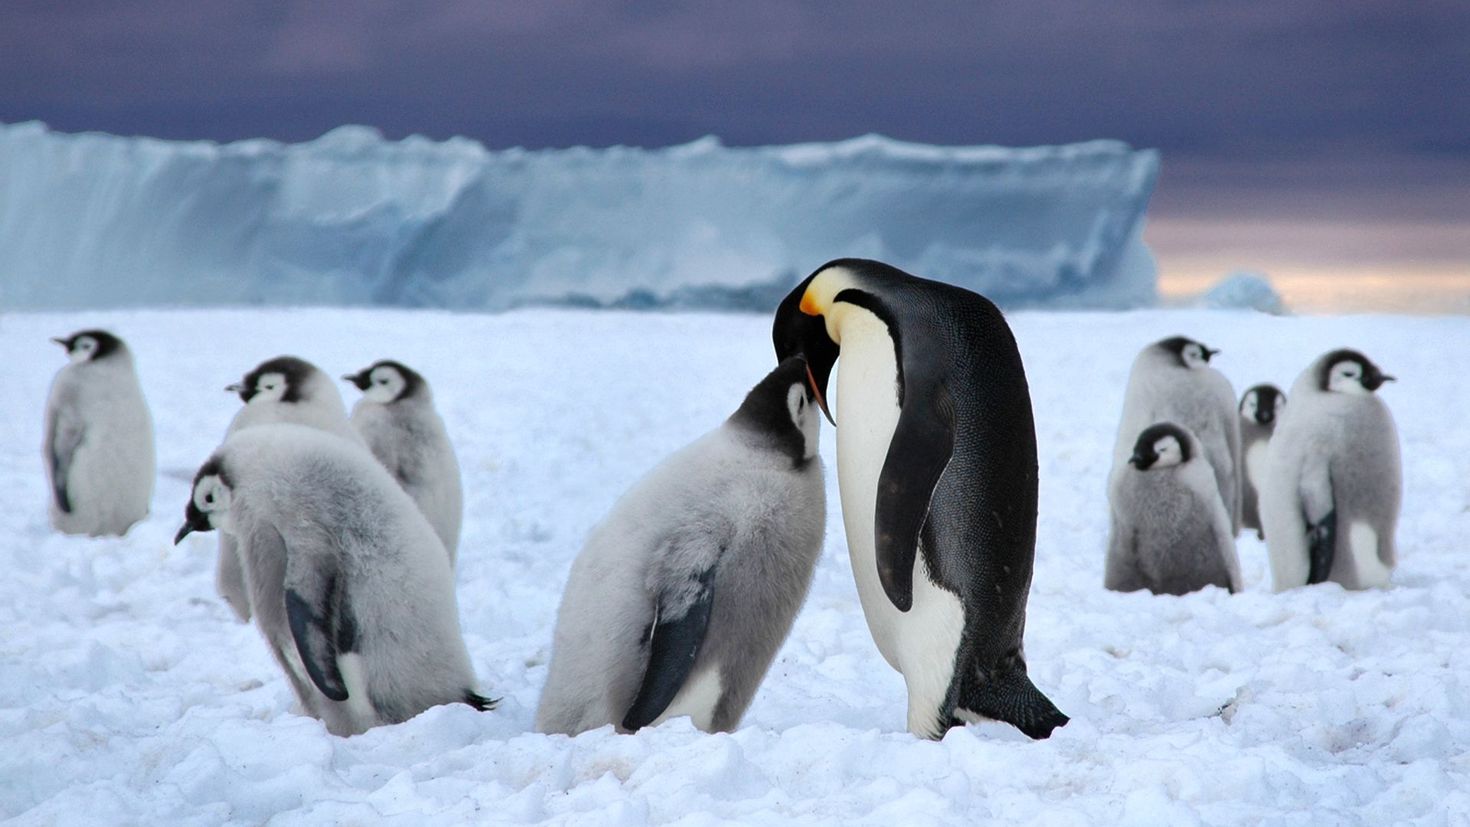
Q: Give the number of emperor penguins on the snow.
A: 10